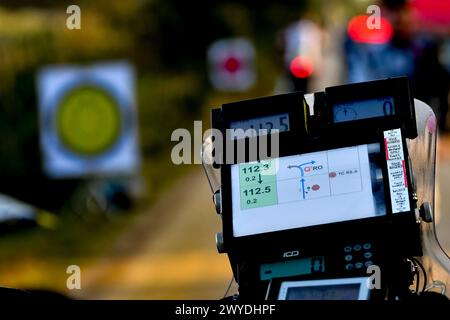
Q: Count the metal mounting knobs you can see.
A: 3